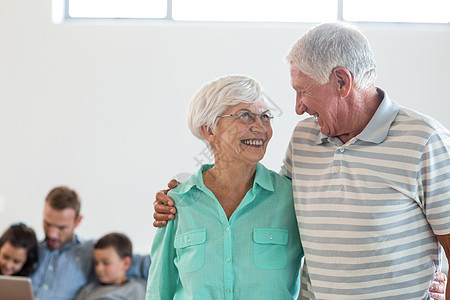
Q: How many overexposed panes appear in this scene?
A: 3